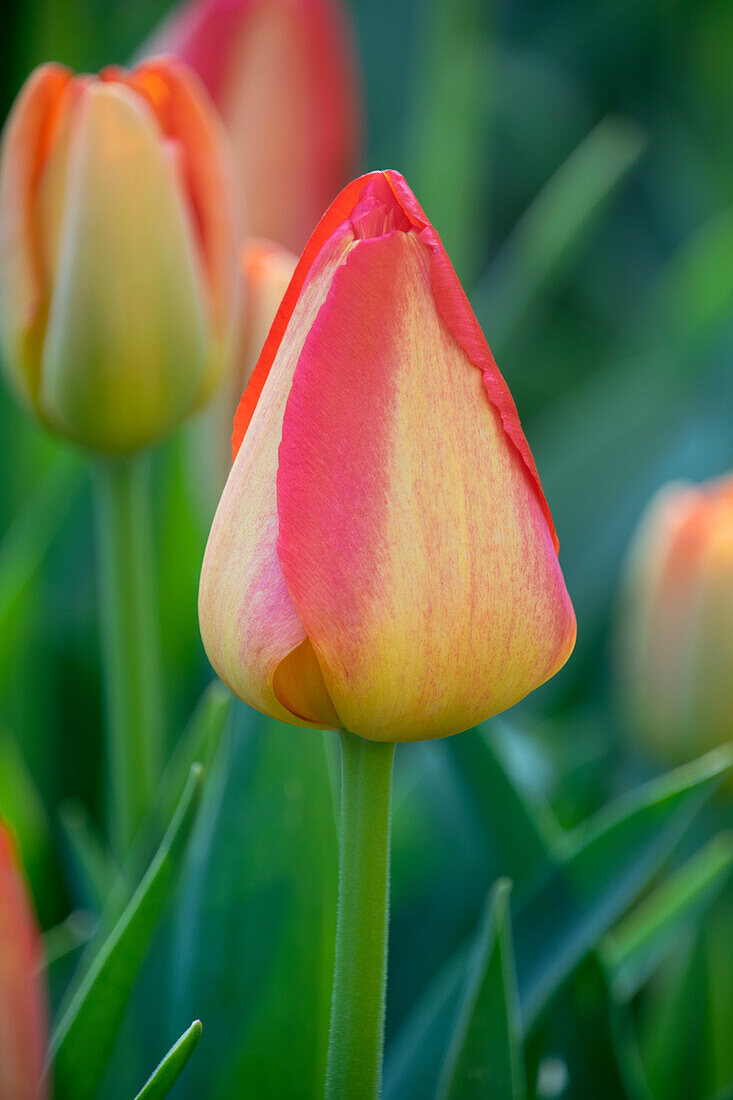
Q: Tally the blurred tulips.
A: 5